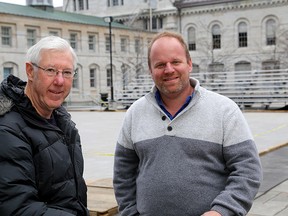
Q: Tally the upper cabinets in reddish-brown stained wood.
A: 0